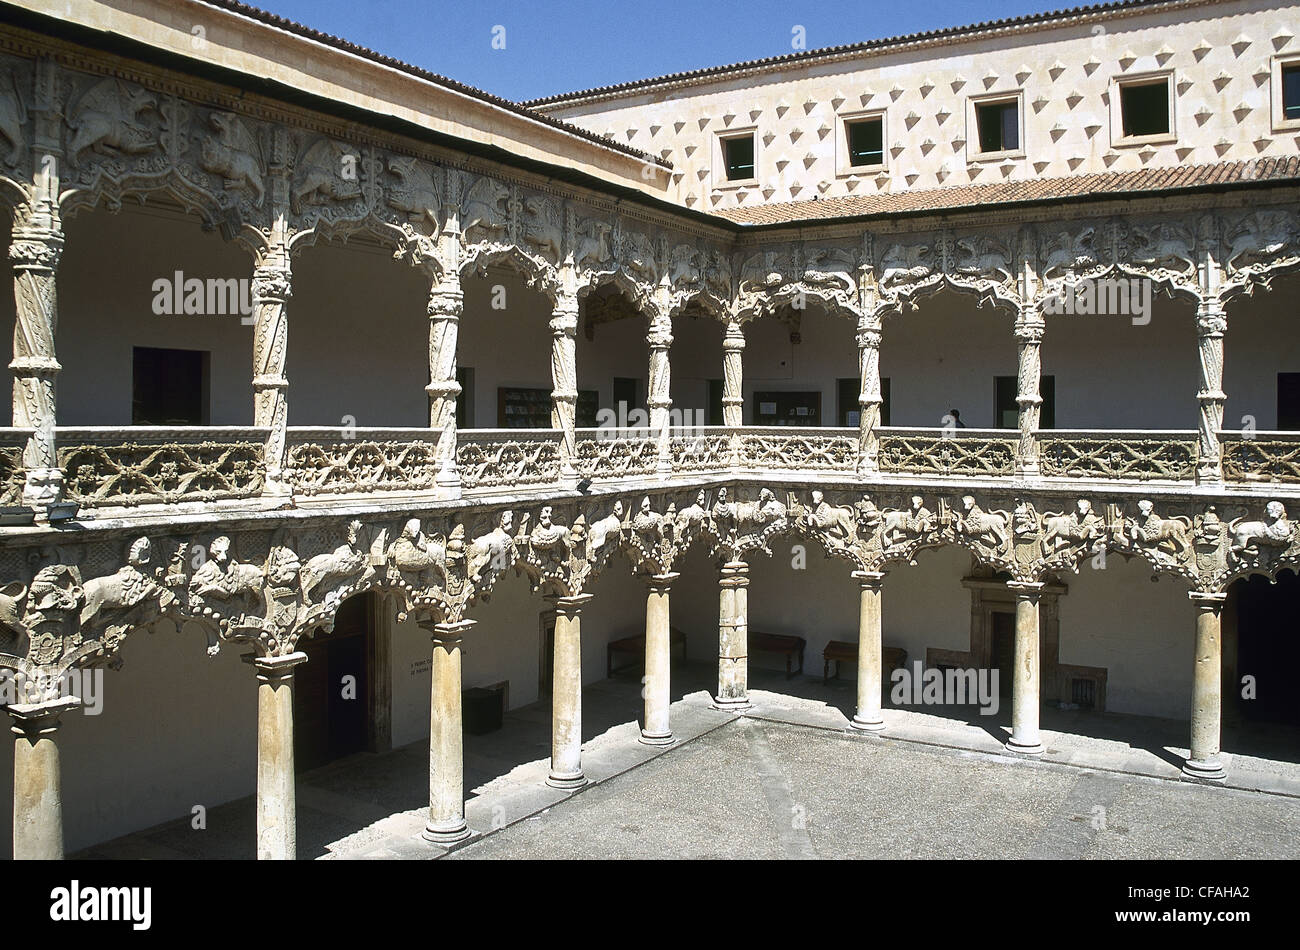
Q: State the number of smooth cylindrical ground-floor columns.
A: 8